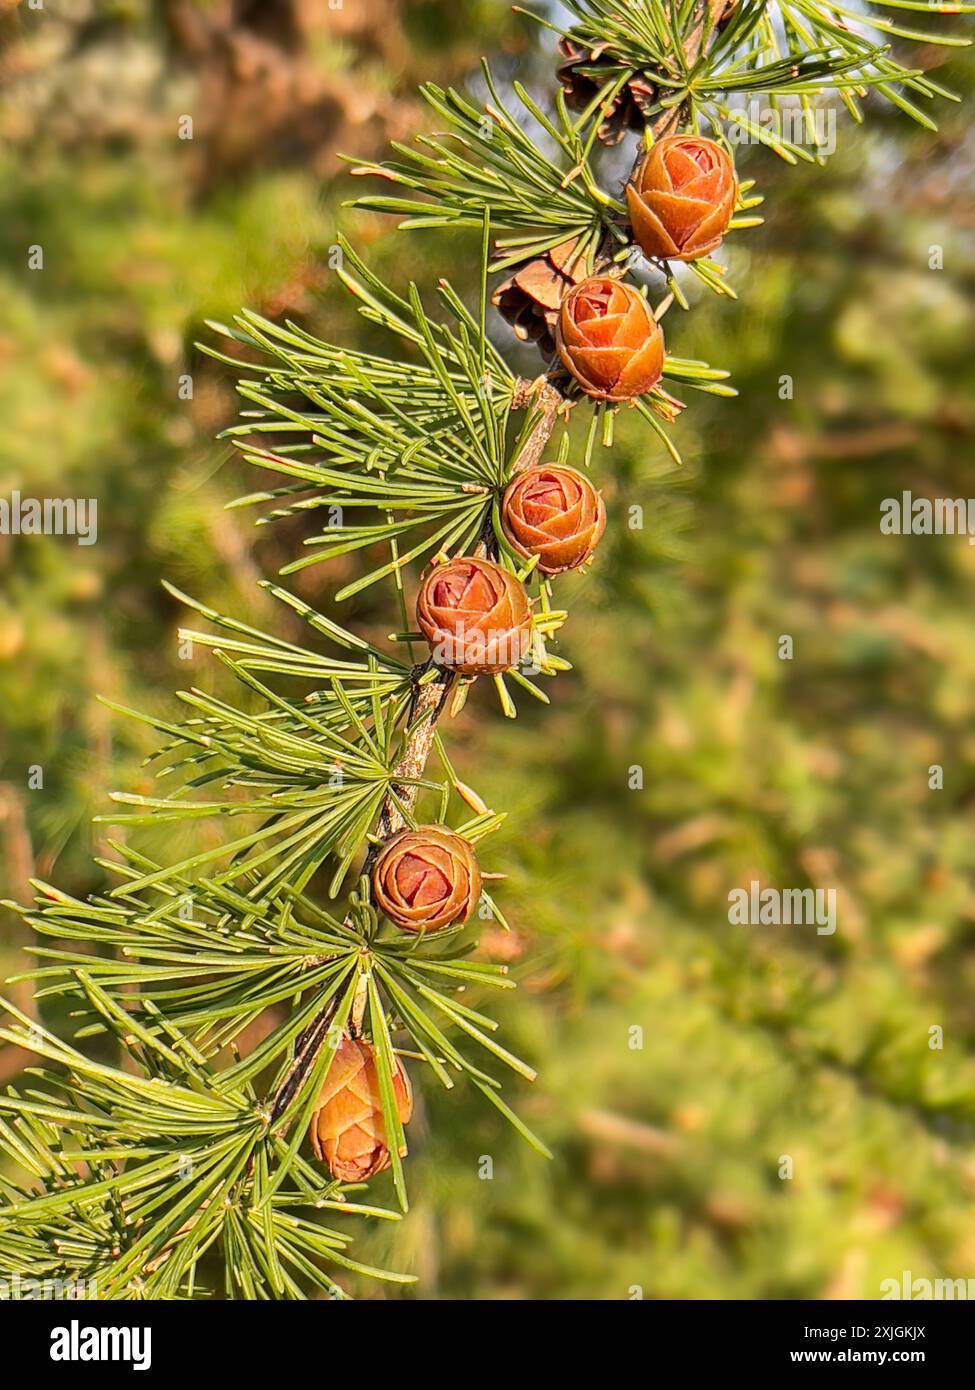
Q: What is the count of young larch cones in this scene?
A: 6